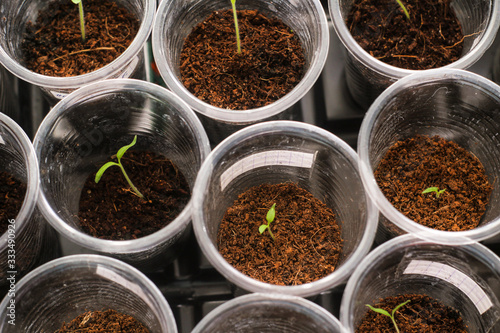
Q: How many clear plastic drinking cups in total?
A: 10